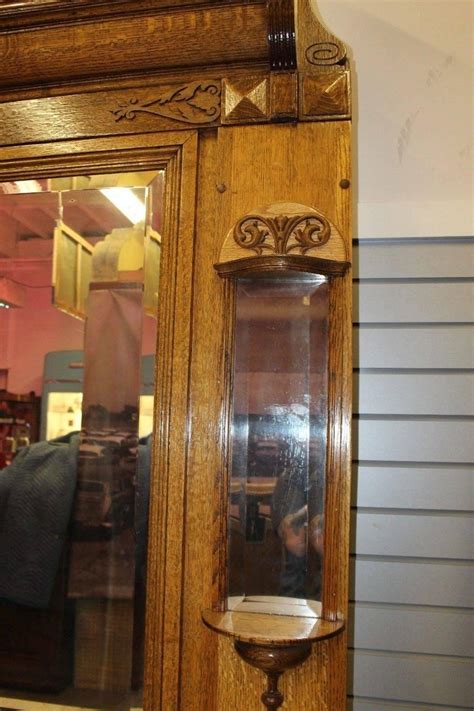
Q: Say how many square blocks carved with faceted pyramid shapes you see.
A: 2